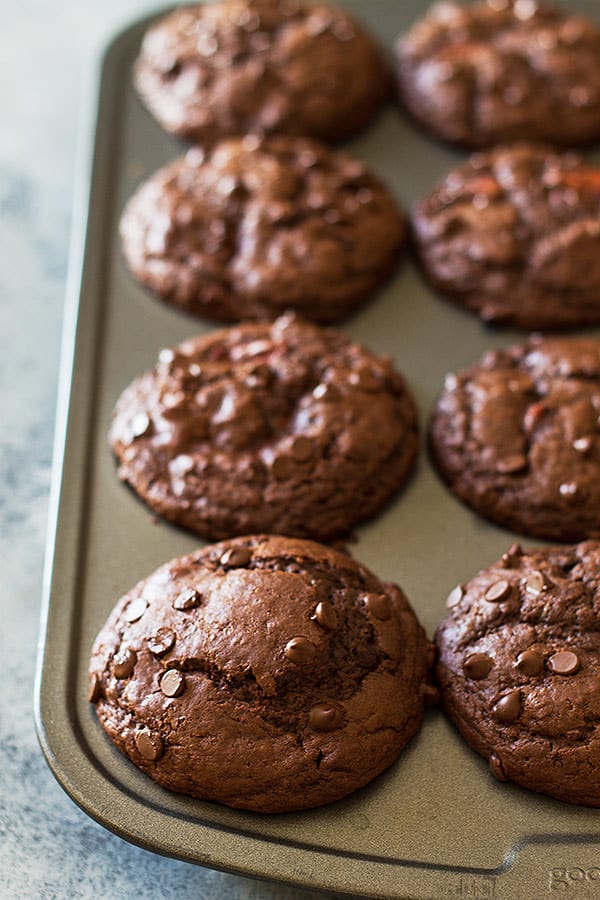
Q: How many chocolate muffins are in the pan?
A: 8